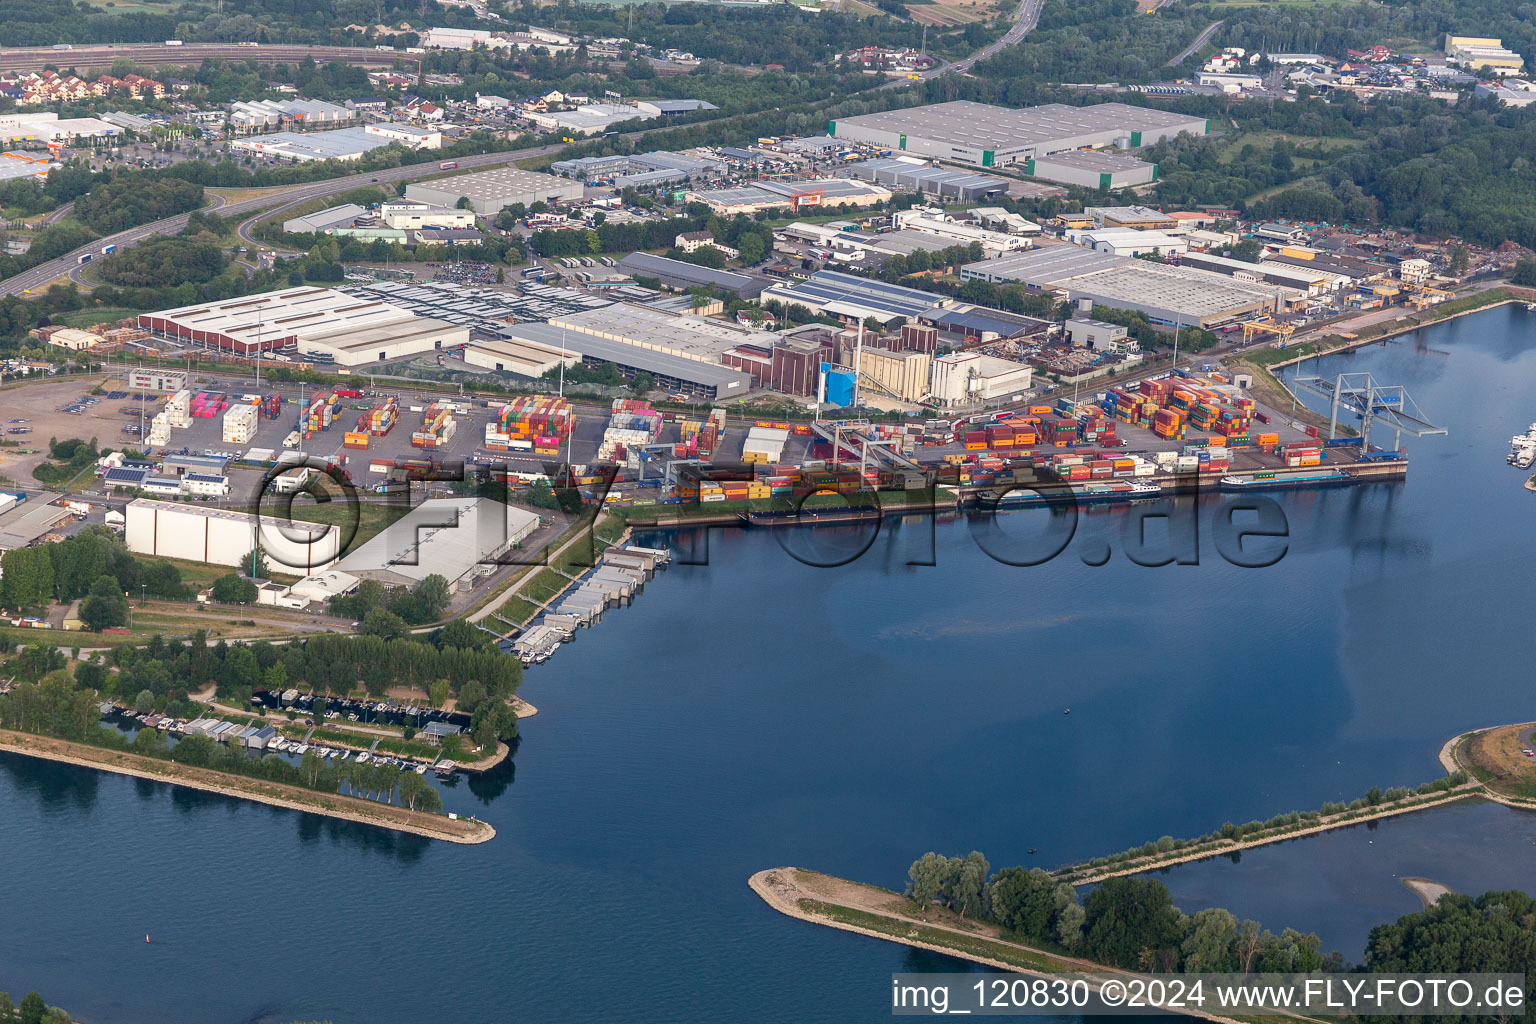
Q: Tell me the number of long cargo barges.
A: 3